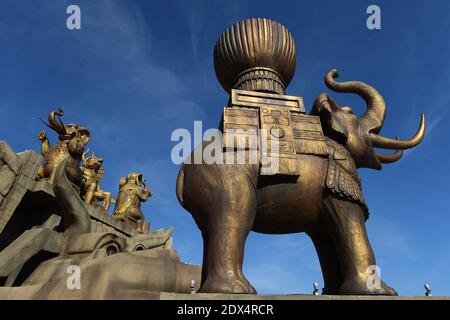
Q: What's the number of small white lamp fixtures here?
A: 3